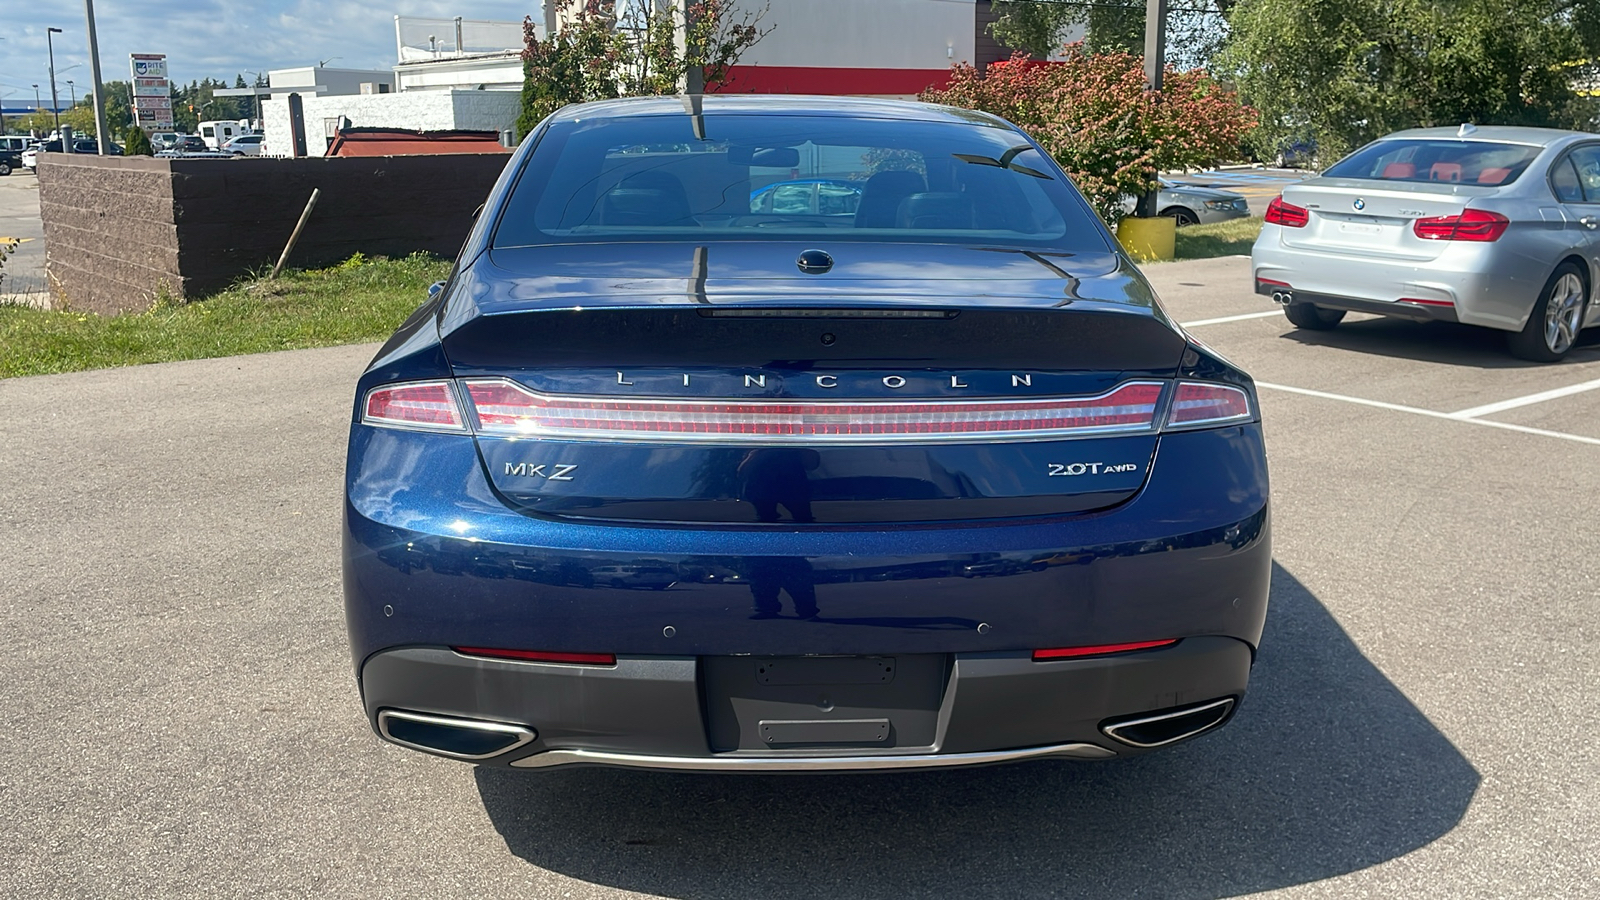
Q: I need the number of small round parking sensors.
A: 4